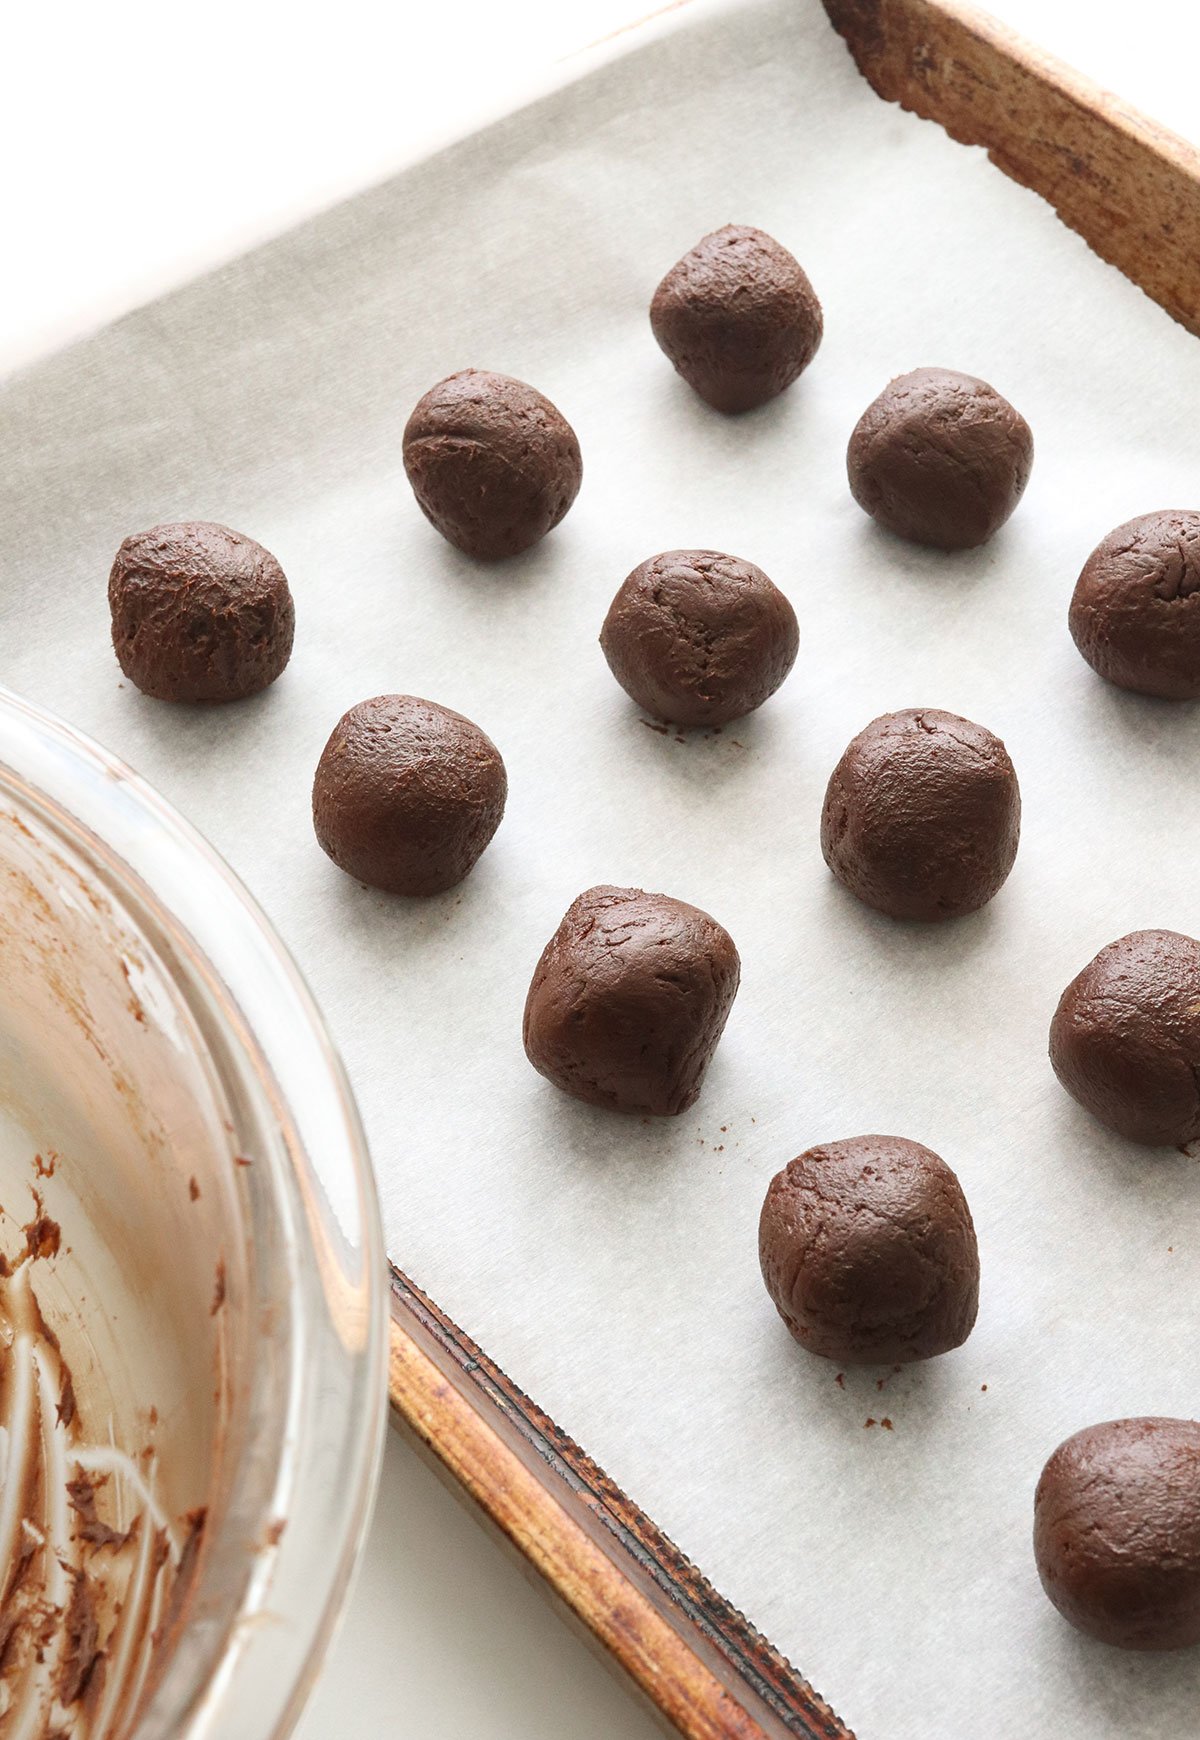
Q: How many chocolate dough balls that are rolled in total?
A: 12